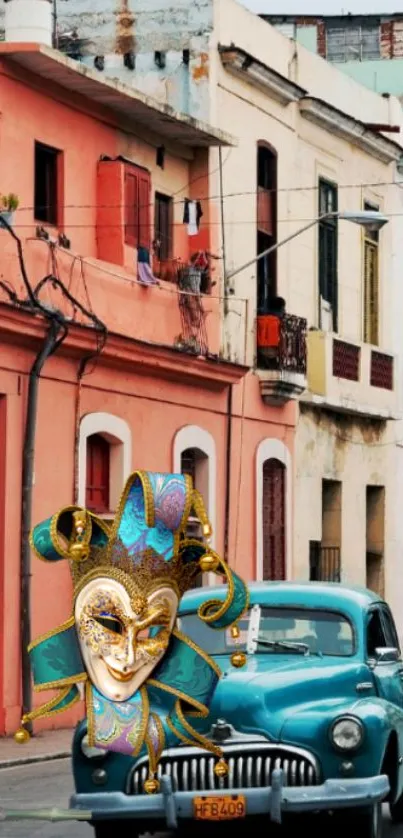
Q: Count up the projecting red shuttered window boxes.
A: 1